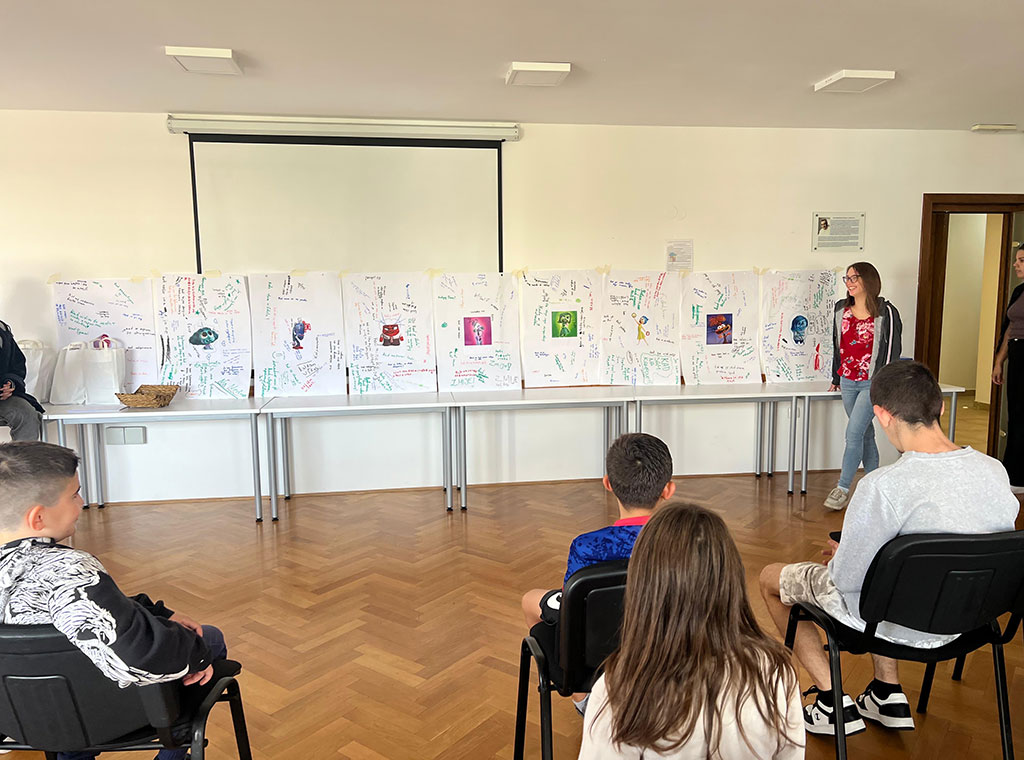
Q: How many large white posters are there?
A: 9